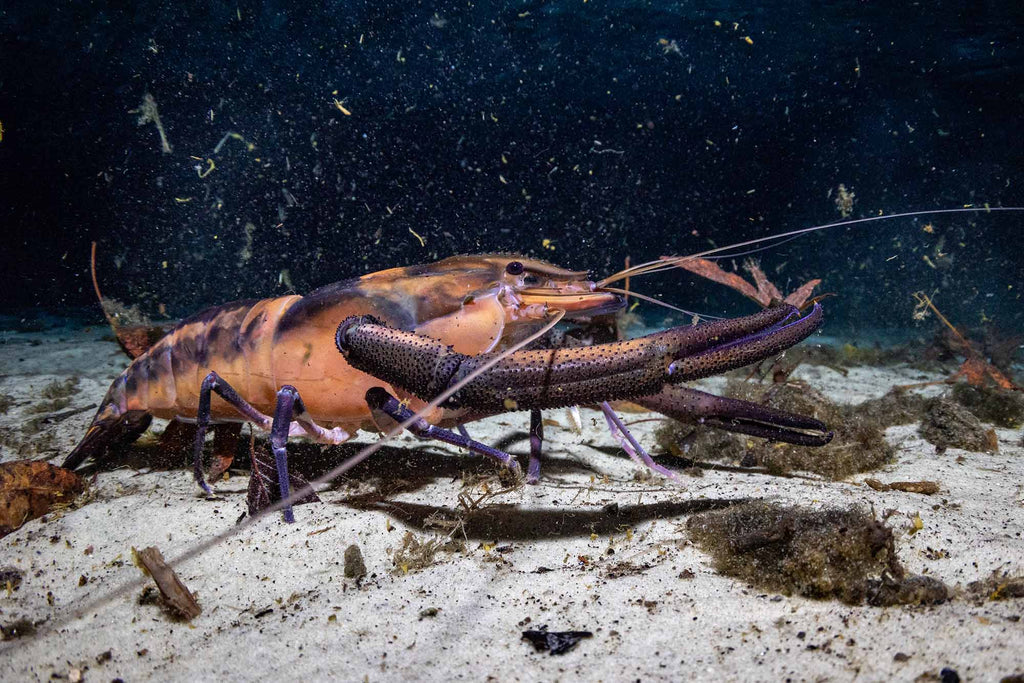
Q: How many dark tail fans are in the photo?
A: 1